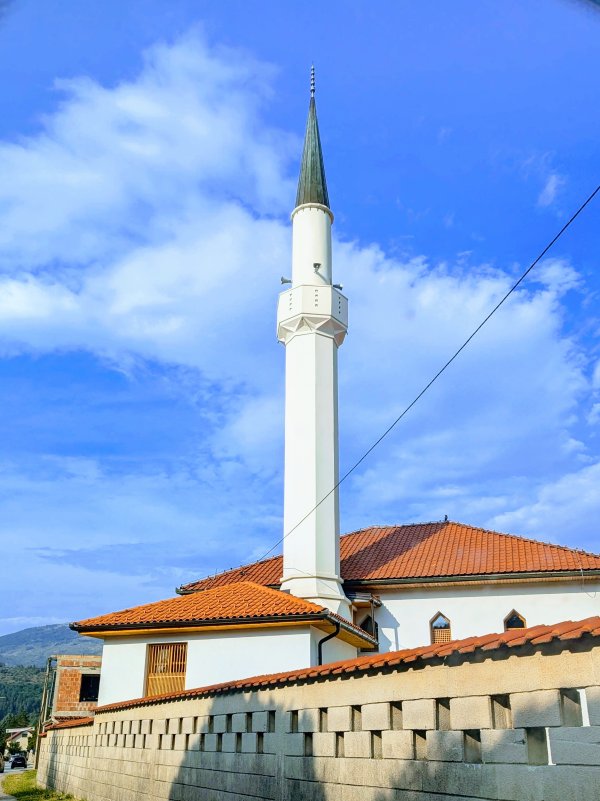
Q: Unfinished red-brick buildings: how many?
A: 1